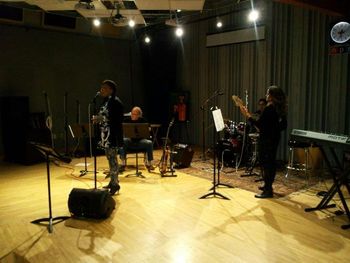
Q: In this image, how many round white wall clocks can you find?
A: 1